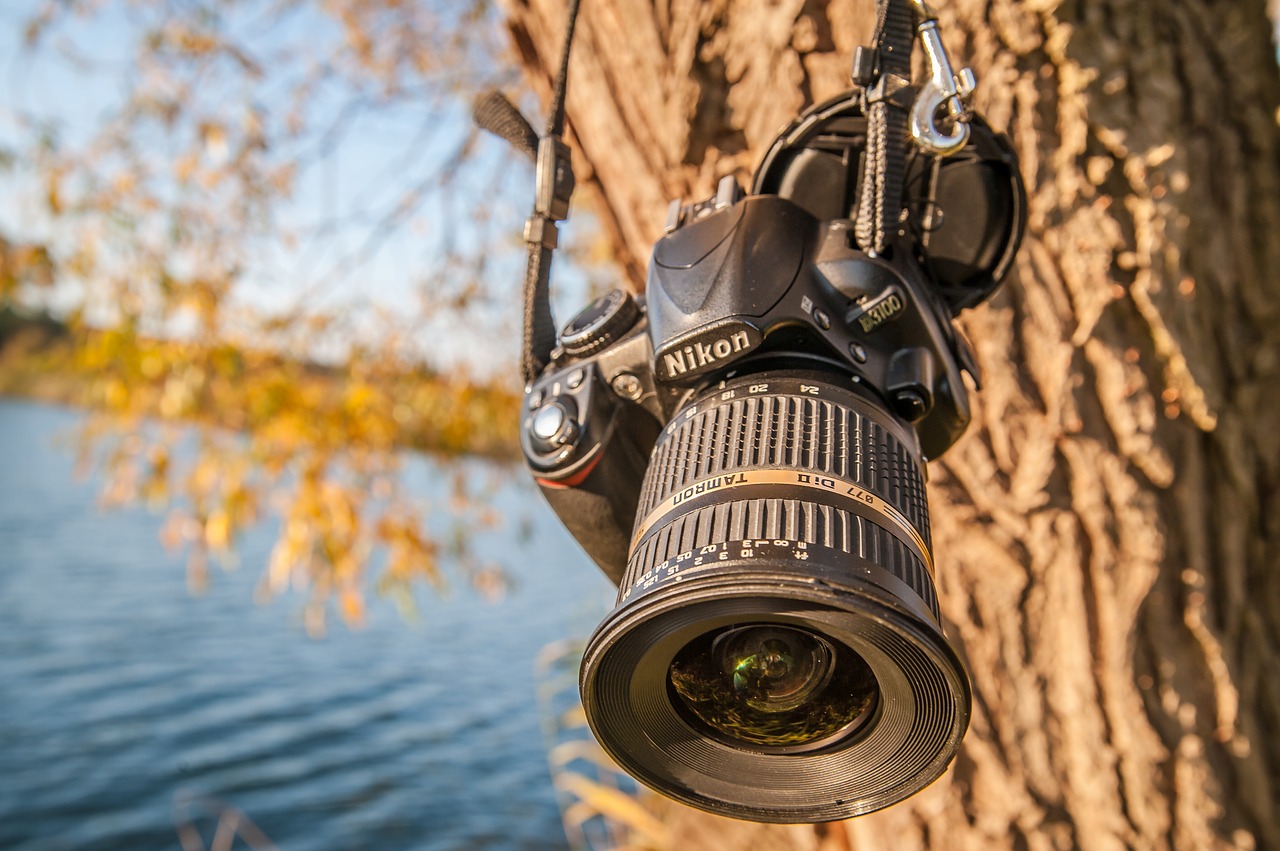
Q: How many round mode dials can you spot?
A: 1